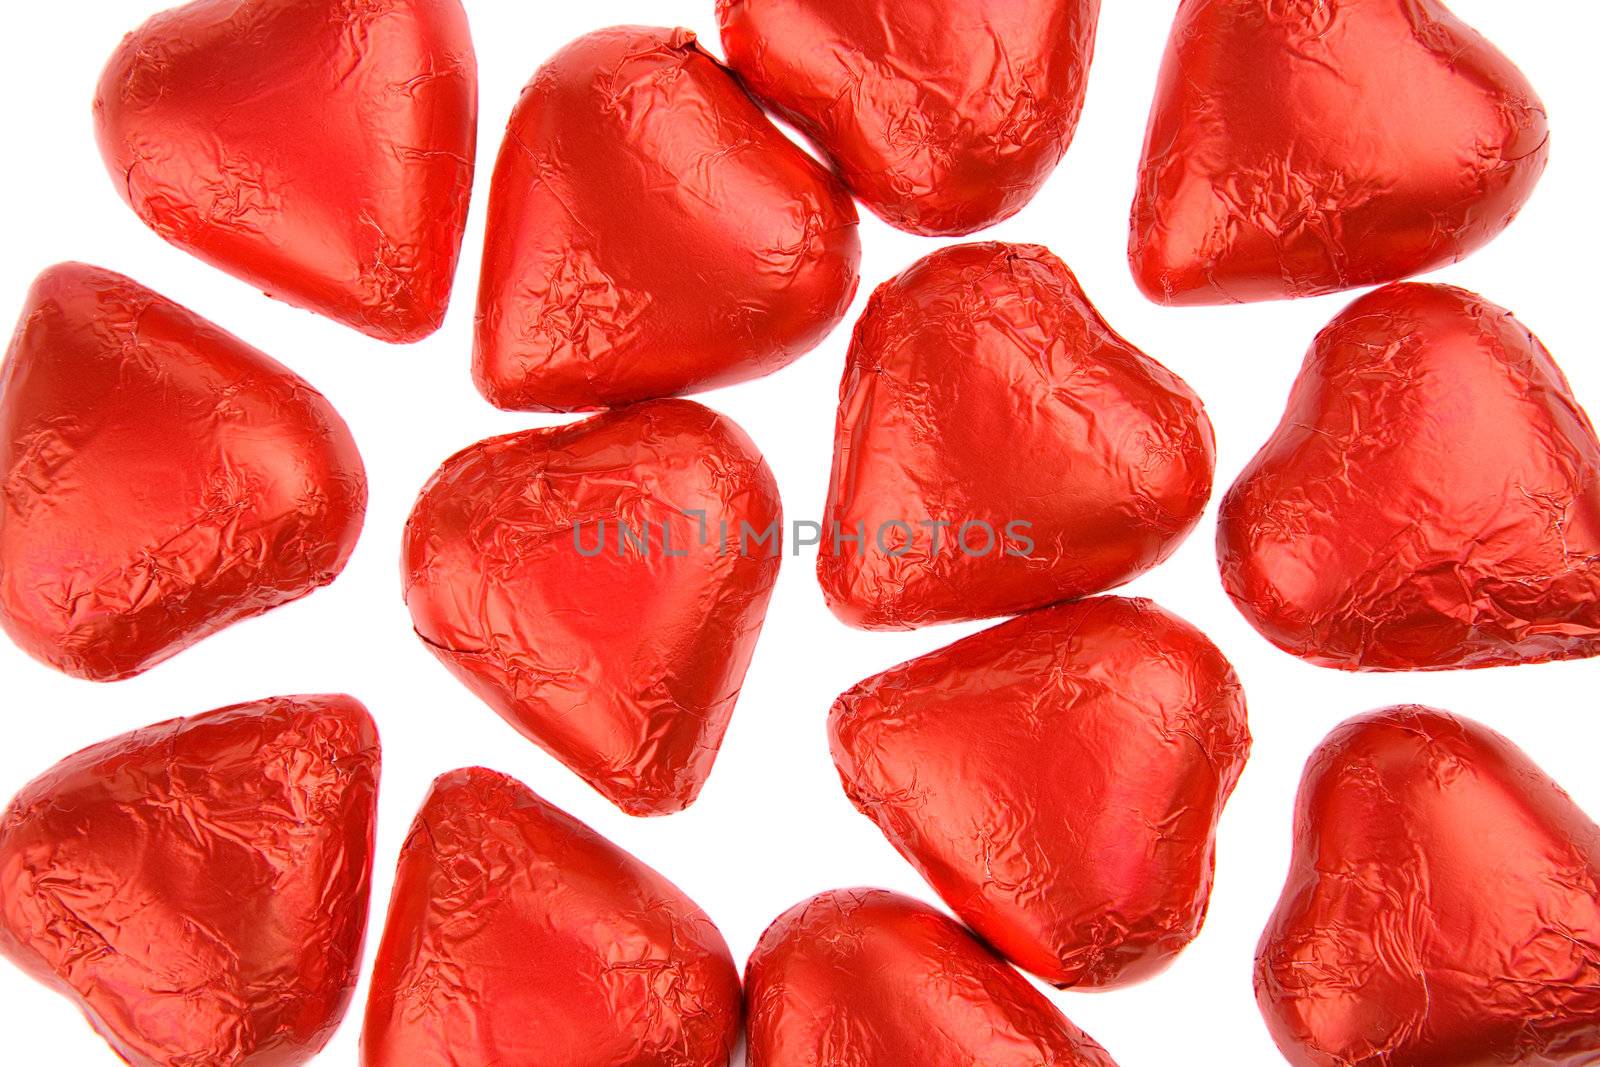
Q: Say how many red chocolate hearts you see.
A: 13